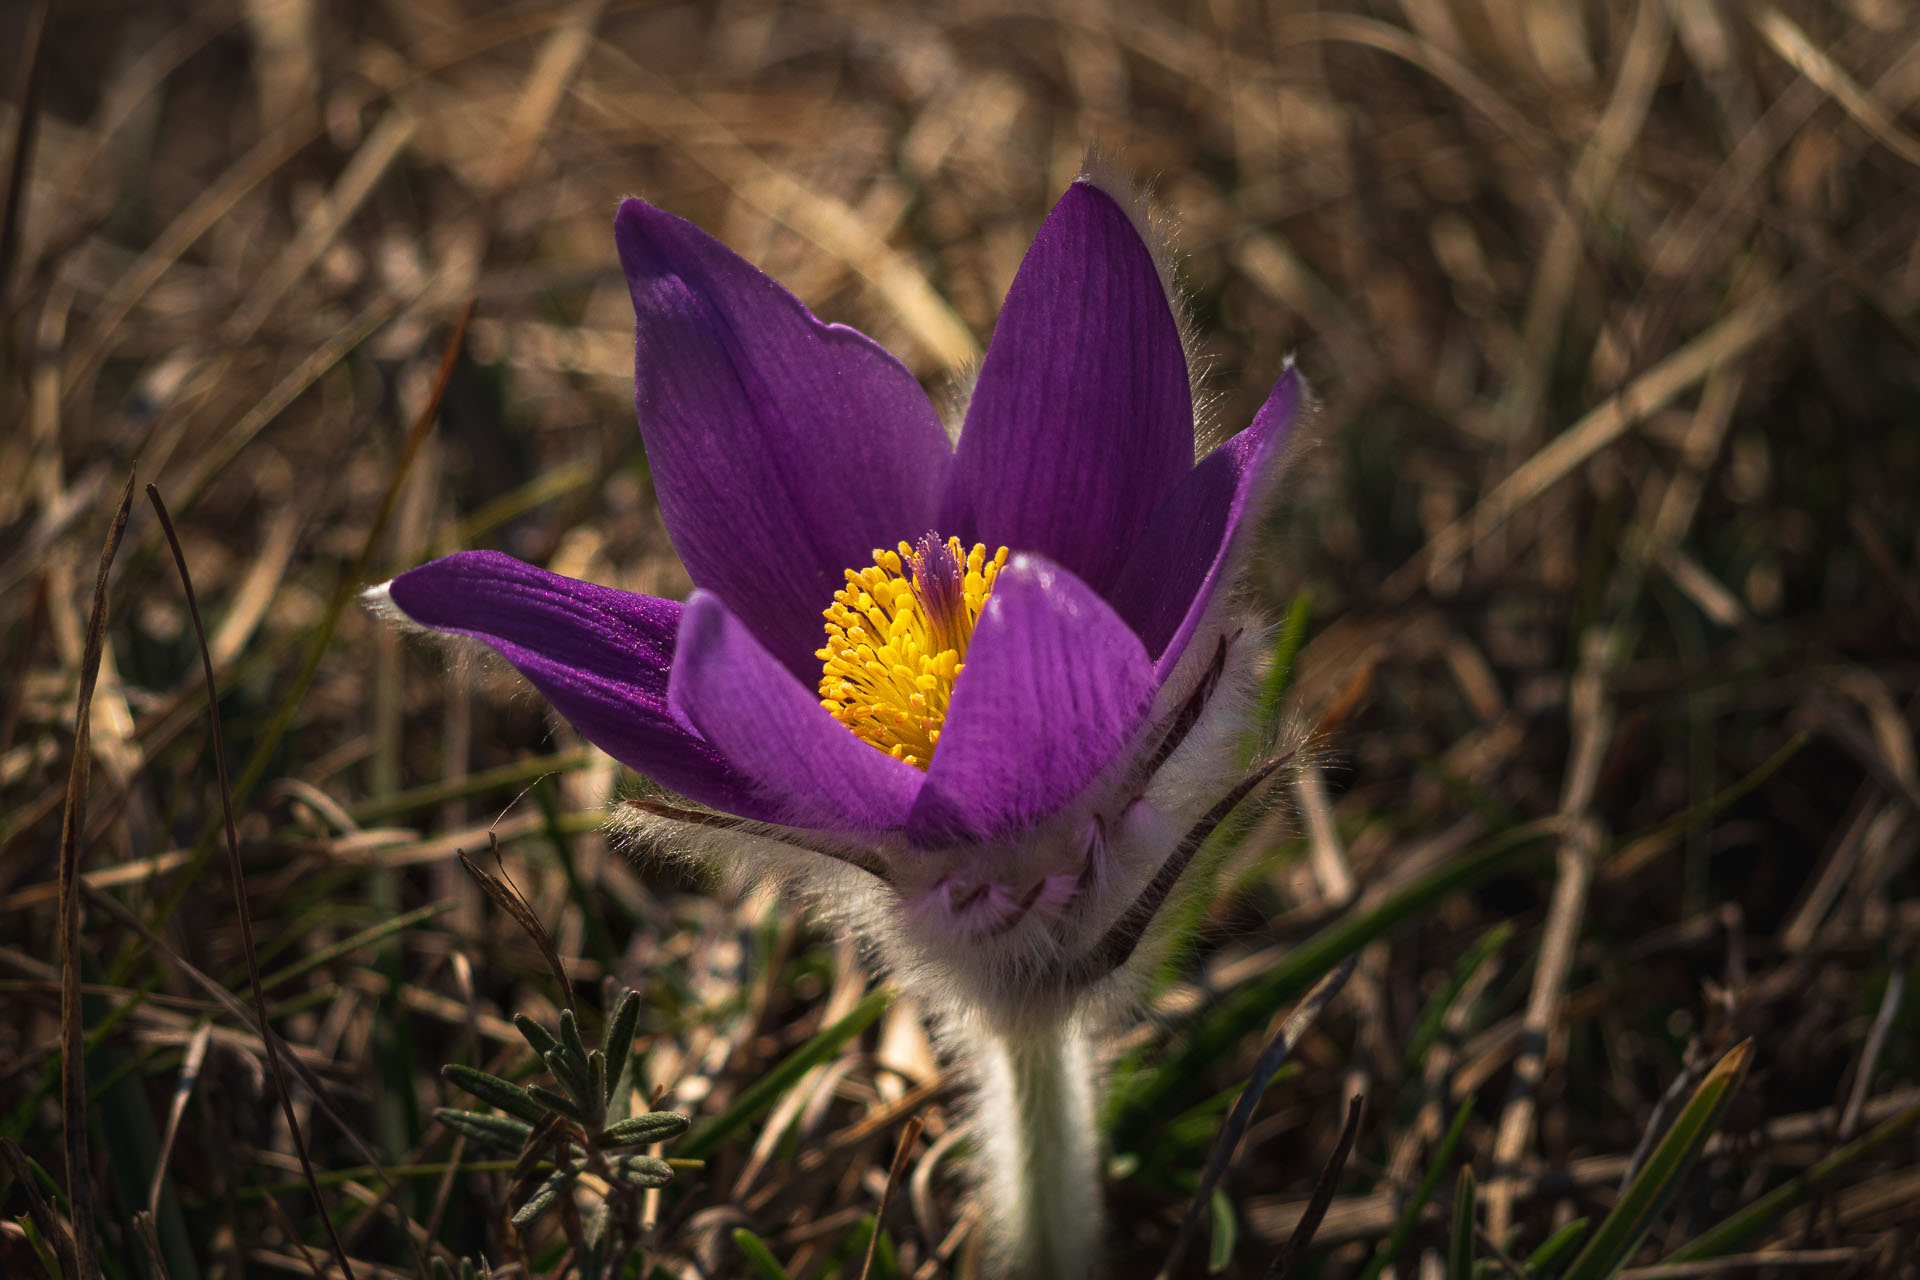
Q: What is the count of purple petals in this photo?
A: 6